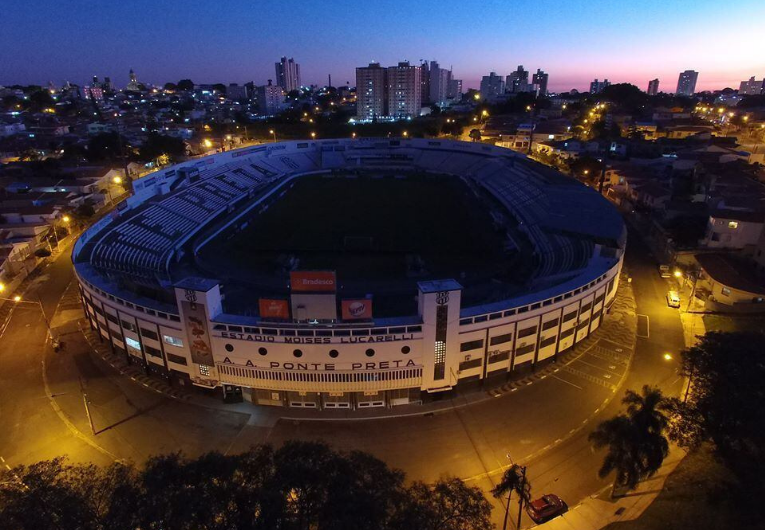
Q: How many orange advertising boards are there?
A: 3